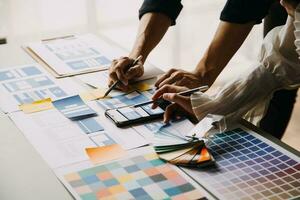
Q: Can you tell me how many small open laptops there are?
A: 0